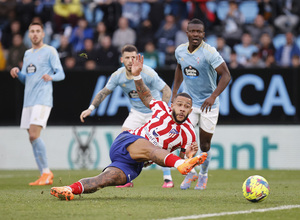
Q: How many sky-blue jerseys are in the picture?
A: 3